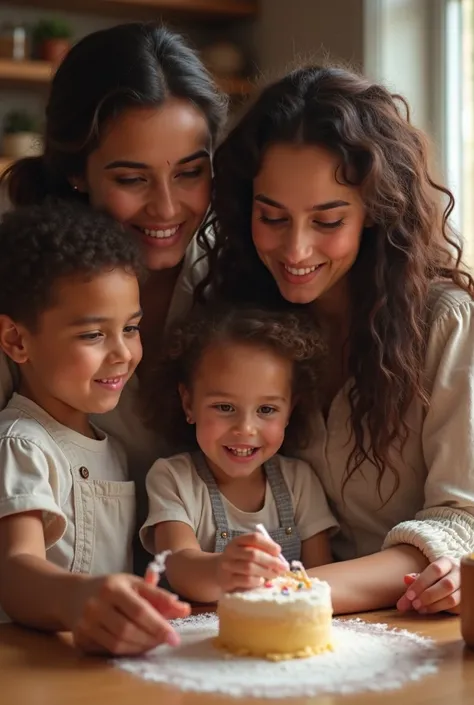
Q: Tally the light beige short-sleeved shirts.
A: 2